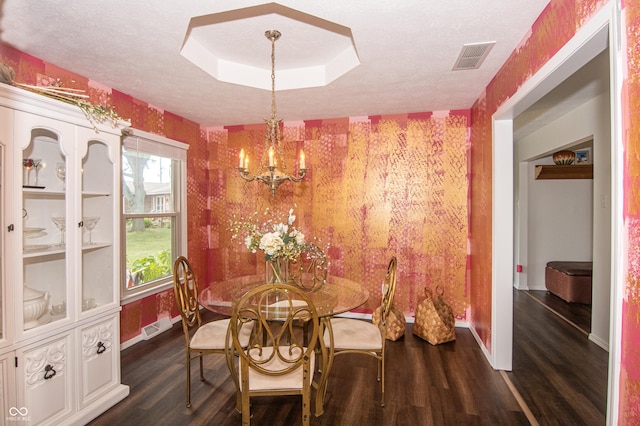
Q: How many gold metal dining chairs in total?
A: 4